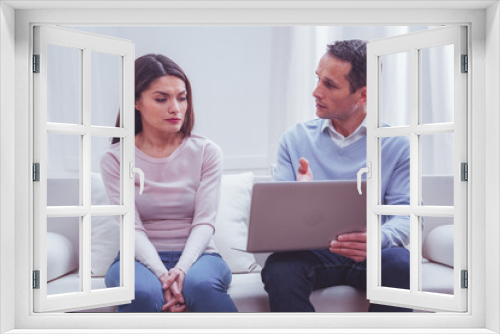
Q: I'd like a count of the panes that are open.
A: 2